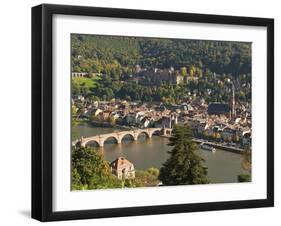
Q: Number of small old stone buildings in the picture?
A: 1